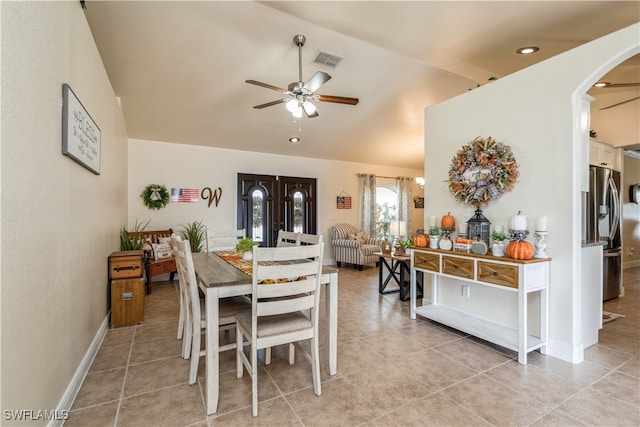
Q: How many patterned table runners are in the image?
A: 1